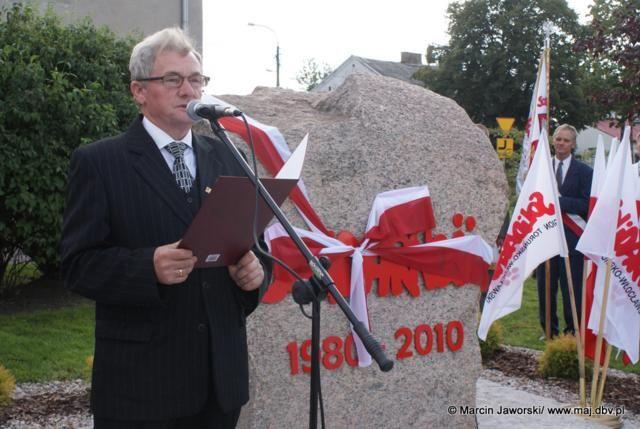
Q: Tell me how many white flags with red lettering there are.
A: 3